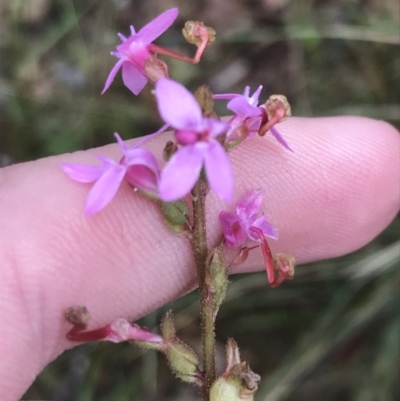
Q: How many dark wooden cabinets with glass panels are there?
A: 0